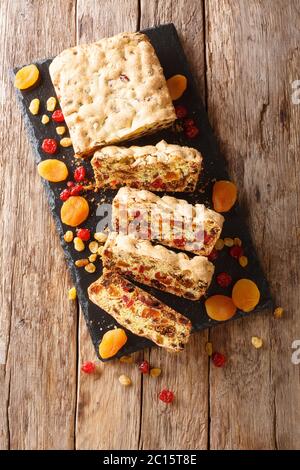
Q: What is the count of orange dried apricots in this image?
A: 8